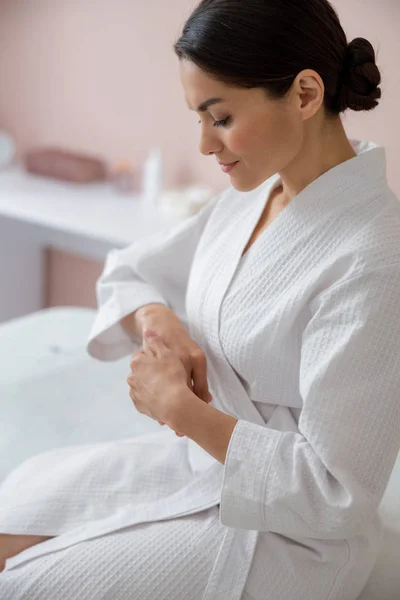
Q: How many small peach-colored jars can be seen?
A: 1